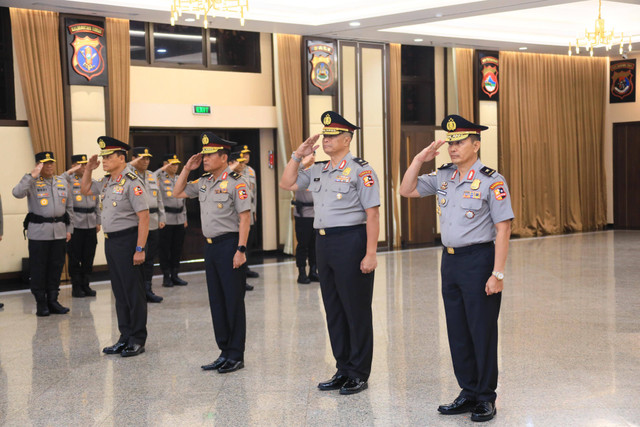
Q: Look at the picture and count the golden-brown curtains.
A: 6